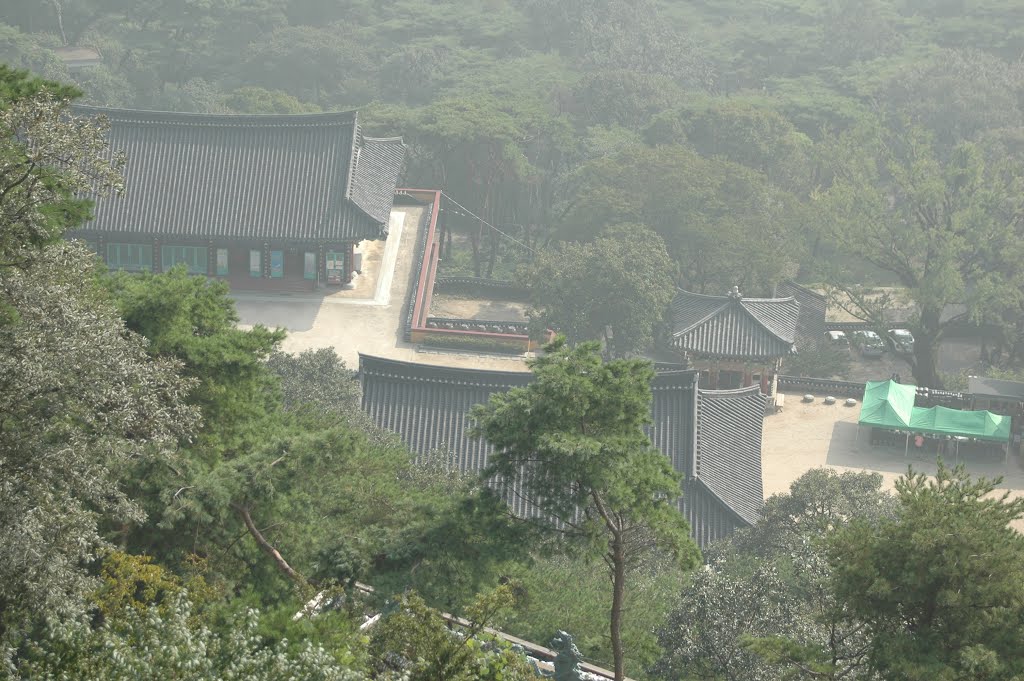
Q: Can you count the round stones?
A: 3